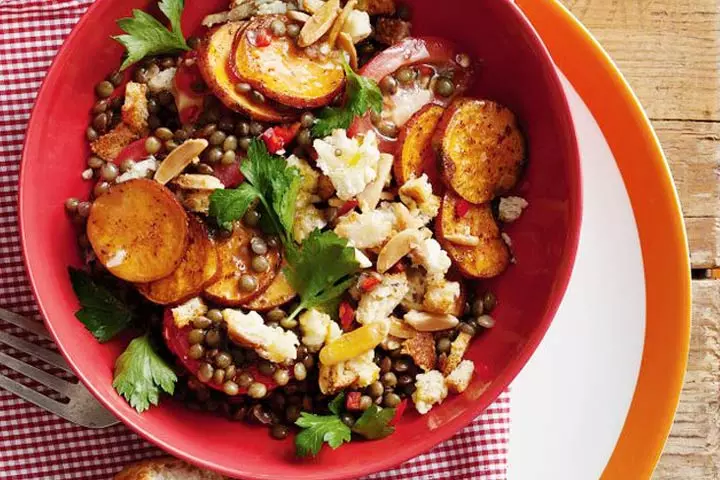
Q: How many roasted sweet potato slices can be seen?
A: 9